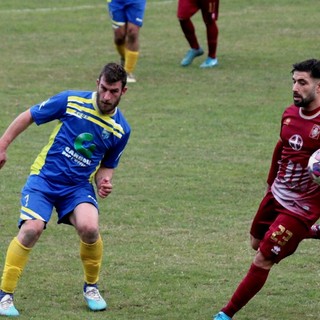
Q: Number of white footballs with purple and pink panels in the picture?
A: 1